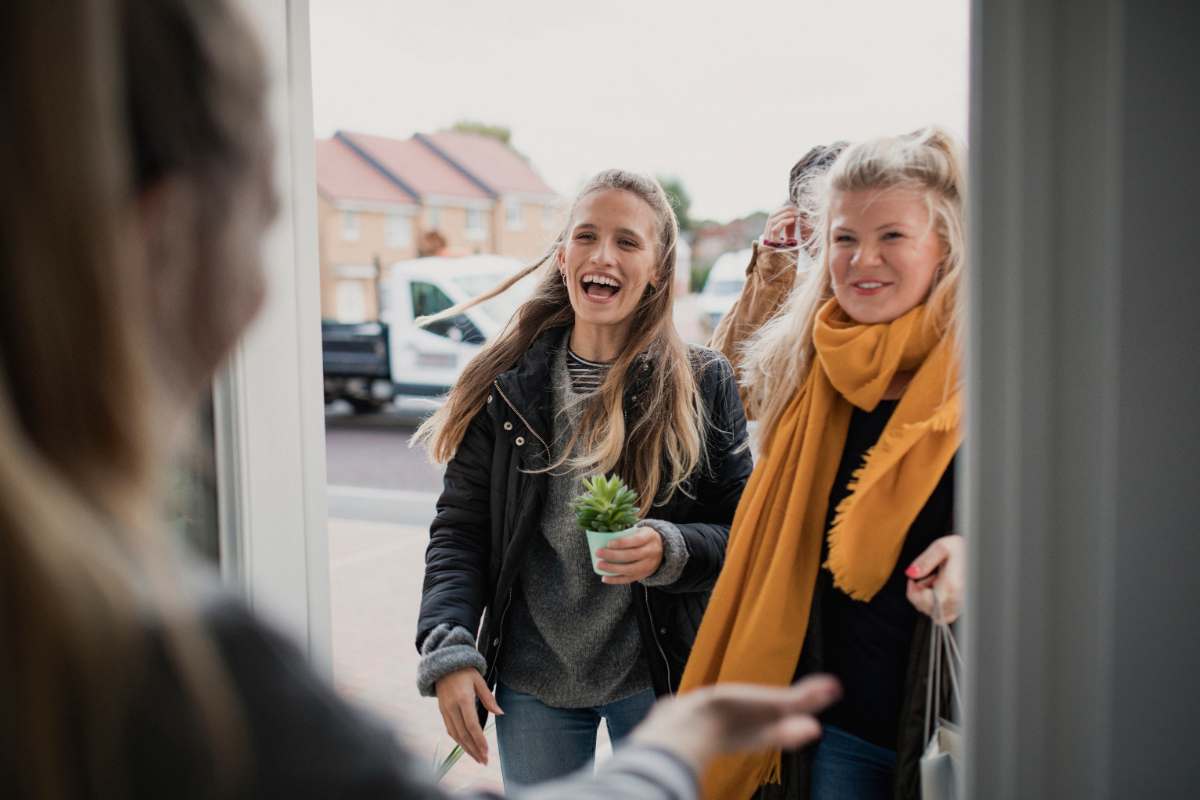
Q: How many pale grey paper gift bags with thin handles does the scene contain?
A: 1